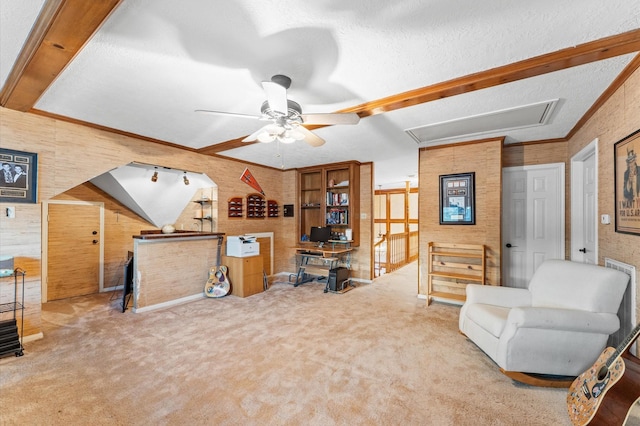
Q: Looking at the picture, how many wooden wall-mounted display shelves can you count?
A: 3